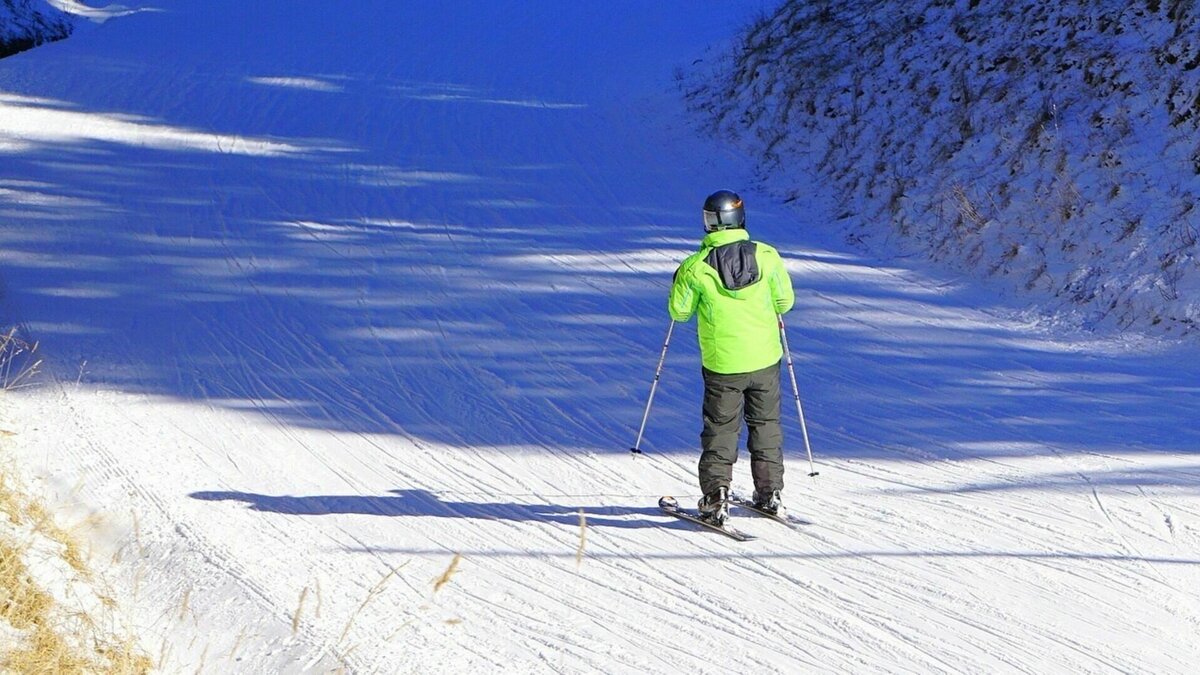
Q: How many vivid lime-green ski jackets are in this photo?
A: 1